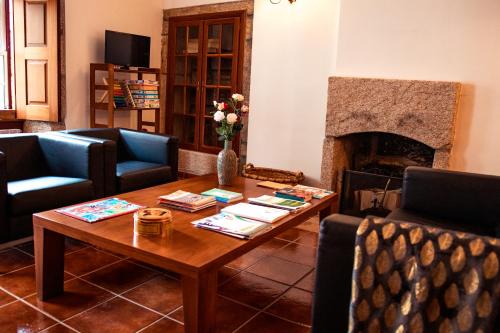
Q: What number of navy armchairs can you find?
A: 2